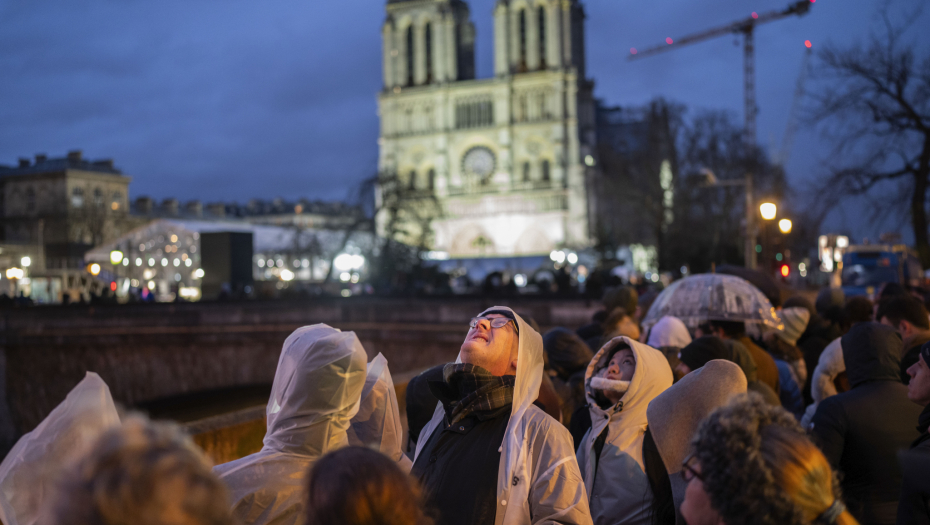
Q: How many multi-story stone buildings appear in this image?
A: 2